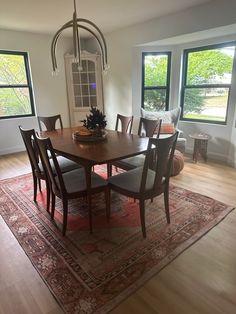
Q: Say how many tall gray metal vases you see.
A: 0